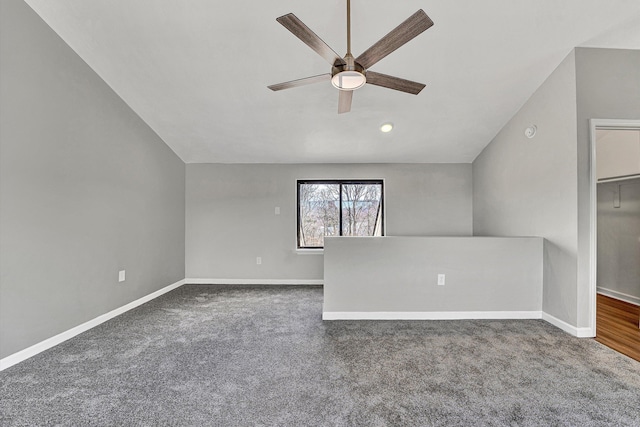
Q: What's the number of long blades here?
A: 5